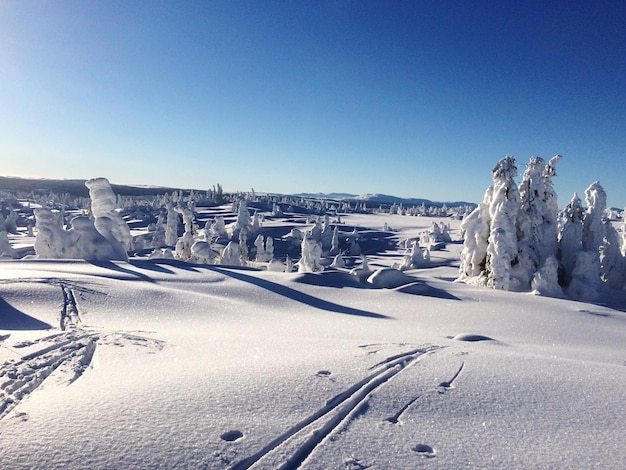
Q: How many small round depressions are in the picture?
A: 3